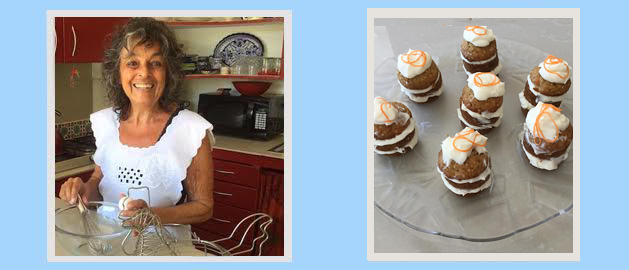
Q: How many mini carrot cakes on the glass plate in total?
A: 7